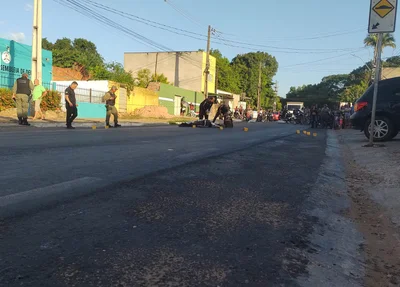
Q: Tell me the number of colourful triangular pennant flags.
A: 0